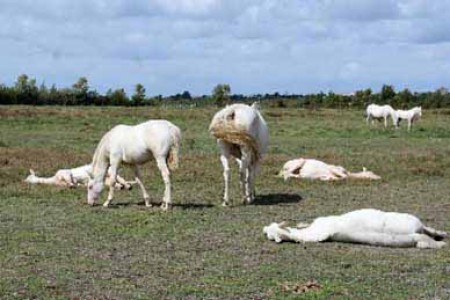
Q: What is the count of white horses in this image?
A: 7